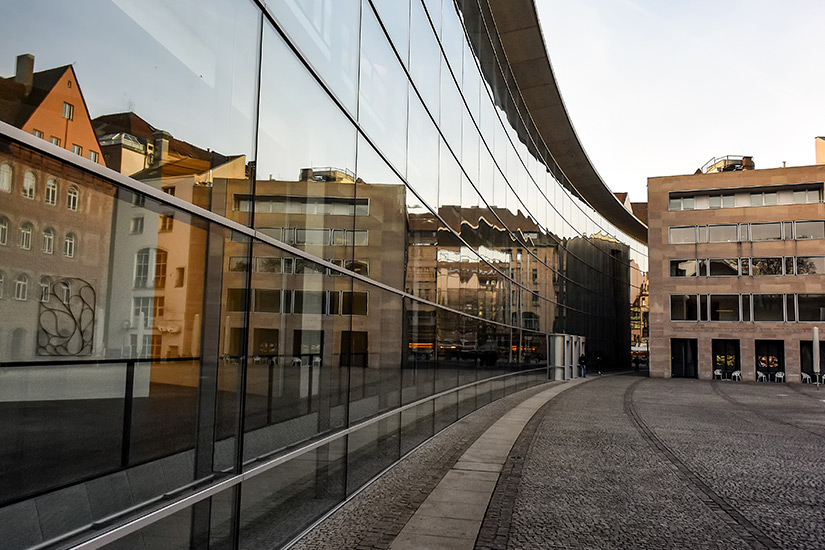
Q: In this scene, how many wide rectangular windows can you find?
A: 12